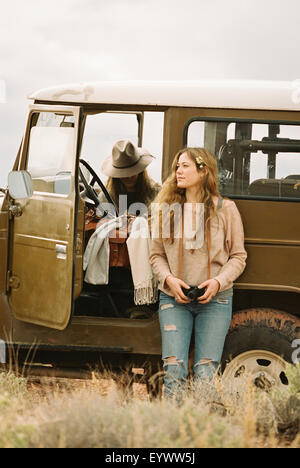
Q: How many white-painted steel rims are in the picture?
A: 1